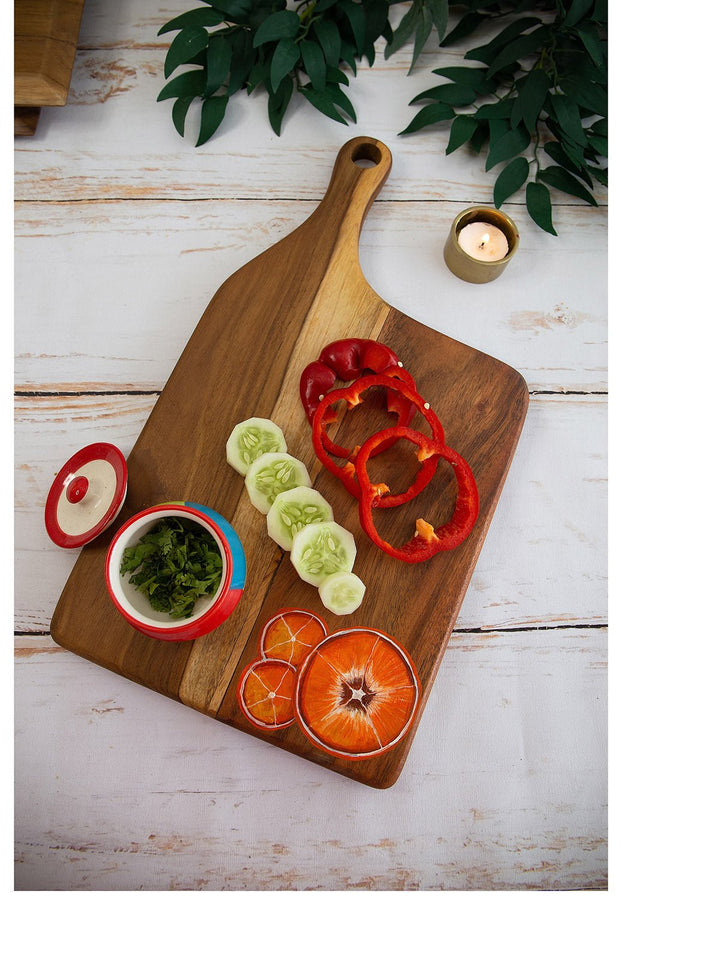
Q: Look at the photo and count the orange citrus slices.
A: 3